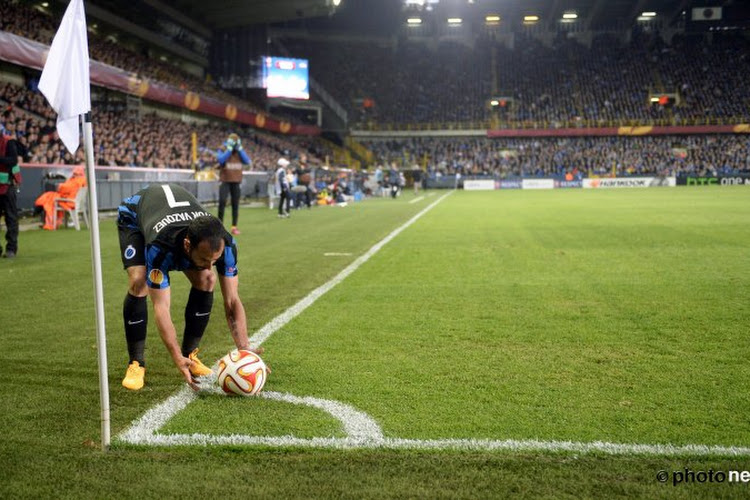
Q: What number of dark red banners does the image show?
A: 2